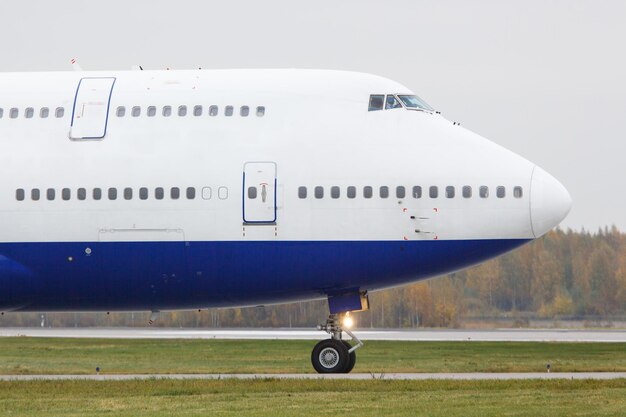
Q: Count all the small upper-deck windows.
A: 15